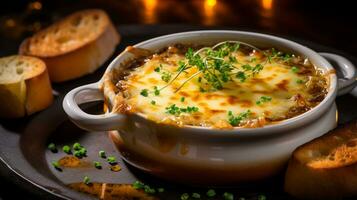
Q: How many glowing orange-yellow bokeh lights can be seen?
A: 3